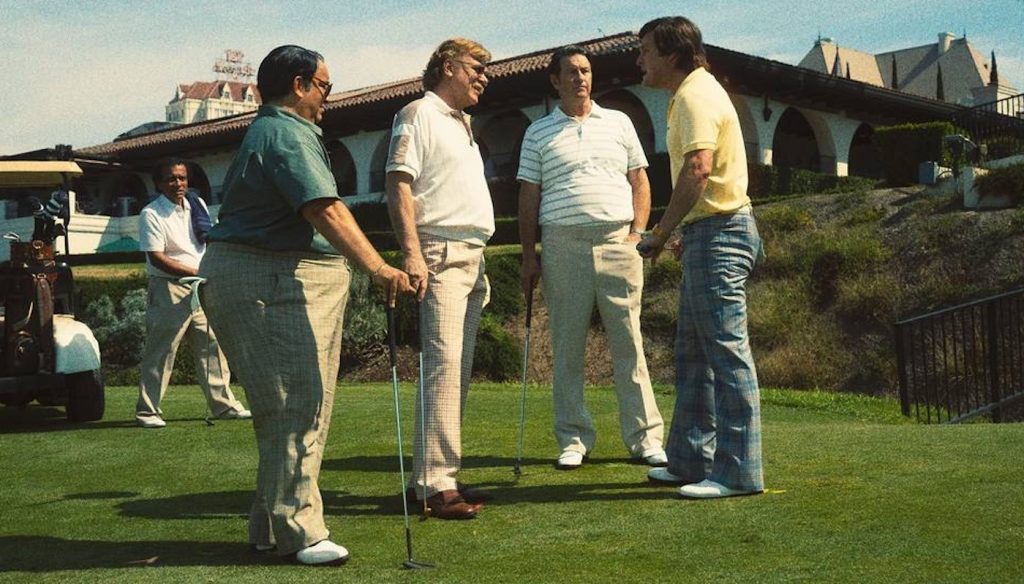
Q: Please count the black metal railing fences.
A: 2